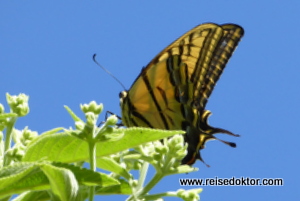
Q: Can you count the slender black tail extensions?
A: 3